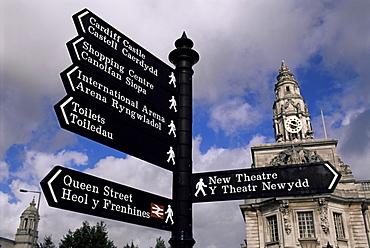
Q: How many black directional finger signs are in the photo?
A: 6